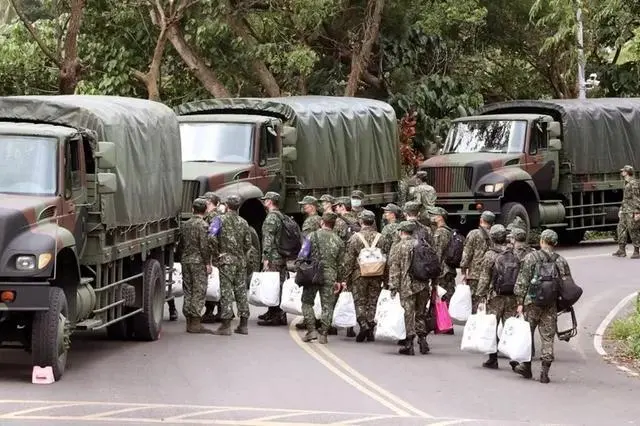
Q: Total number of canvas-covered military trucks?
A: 3